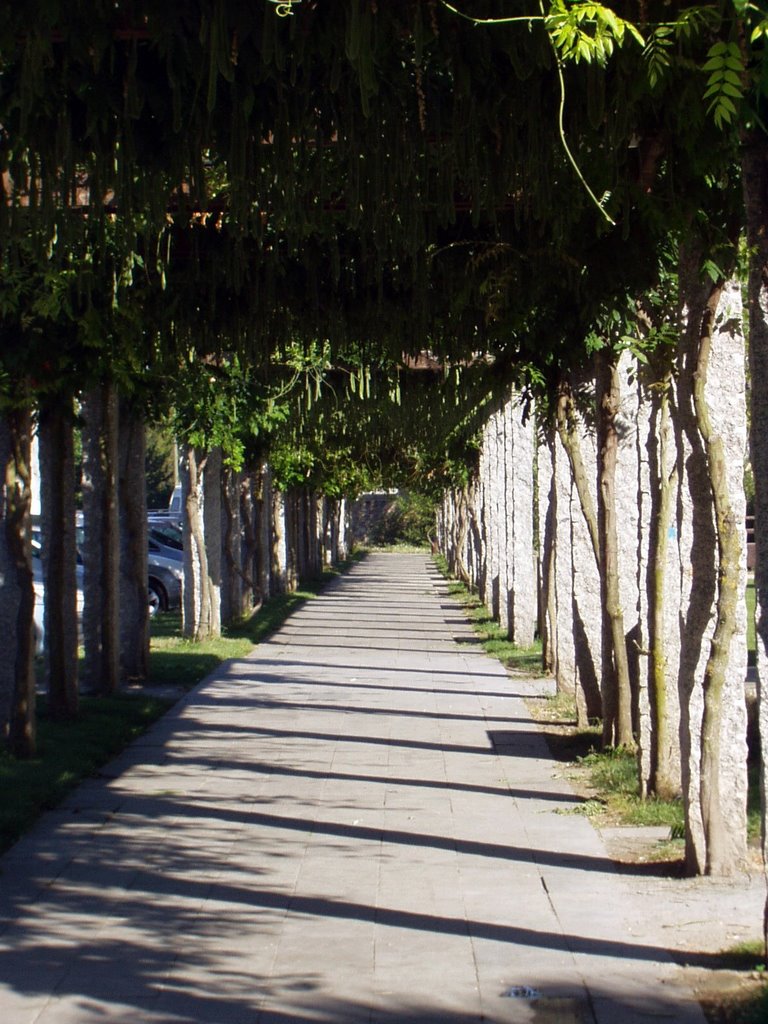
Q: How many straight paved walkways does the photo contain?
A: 1